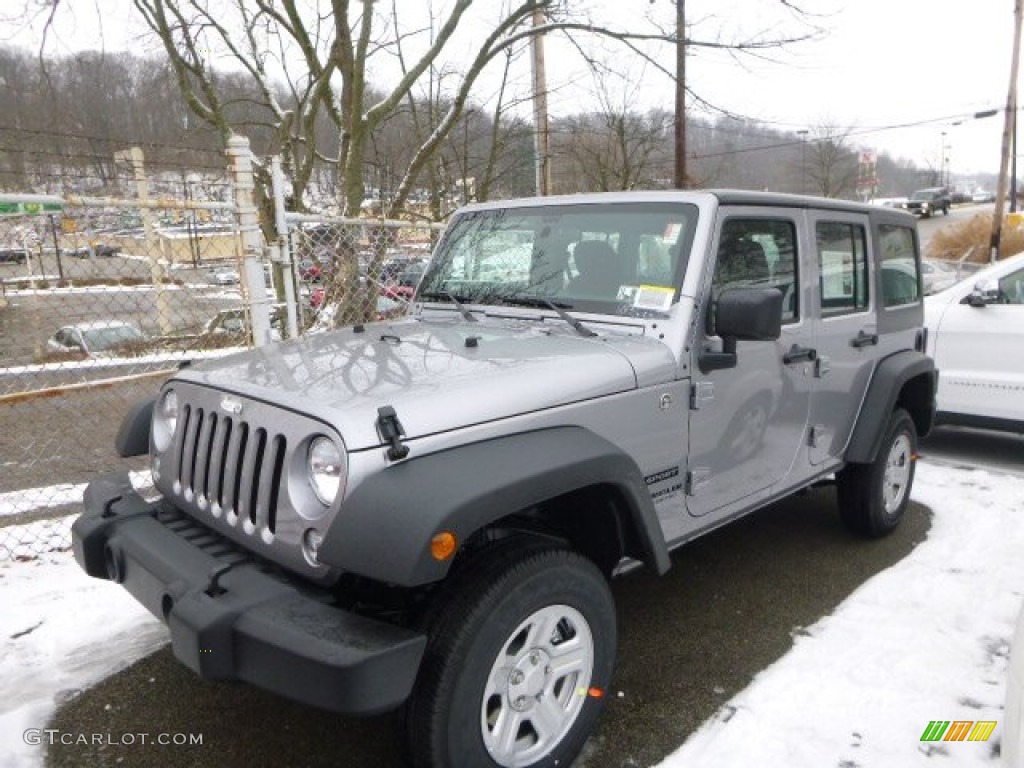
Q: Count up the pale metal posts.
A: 3